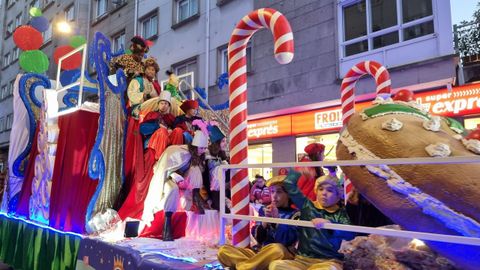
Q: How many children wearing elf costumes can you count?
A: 2